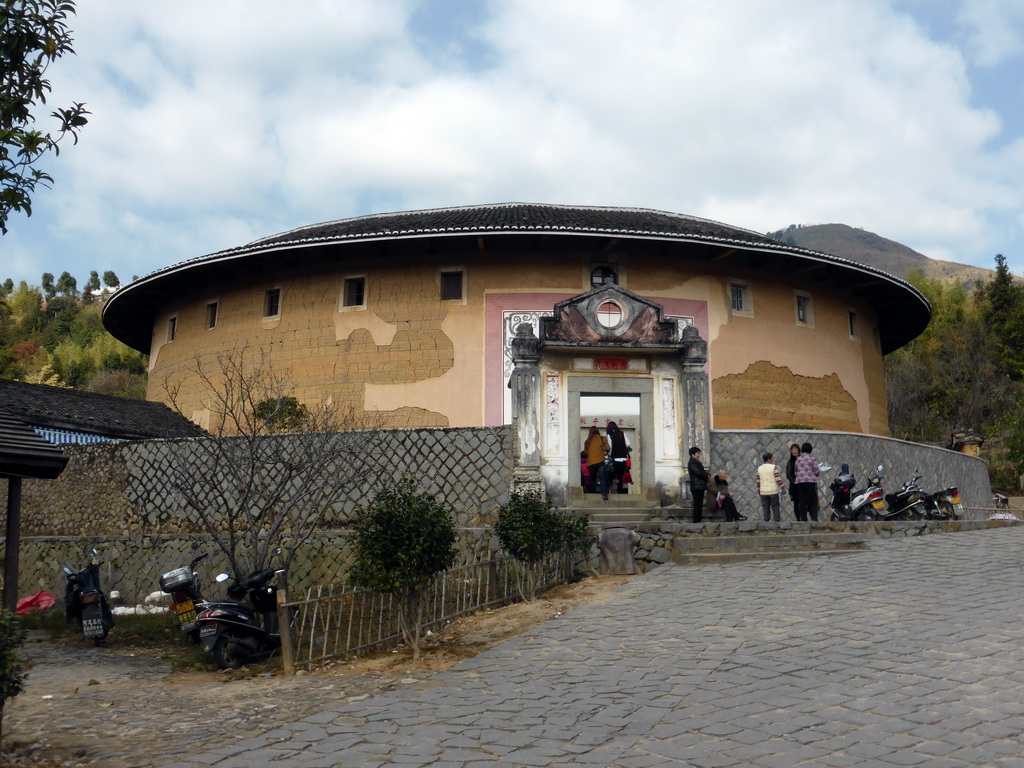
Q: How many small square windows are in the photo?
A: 8